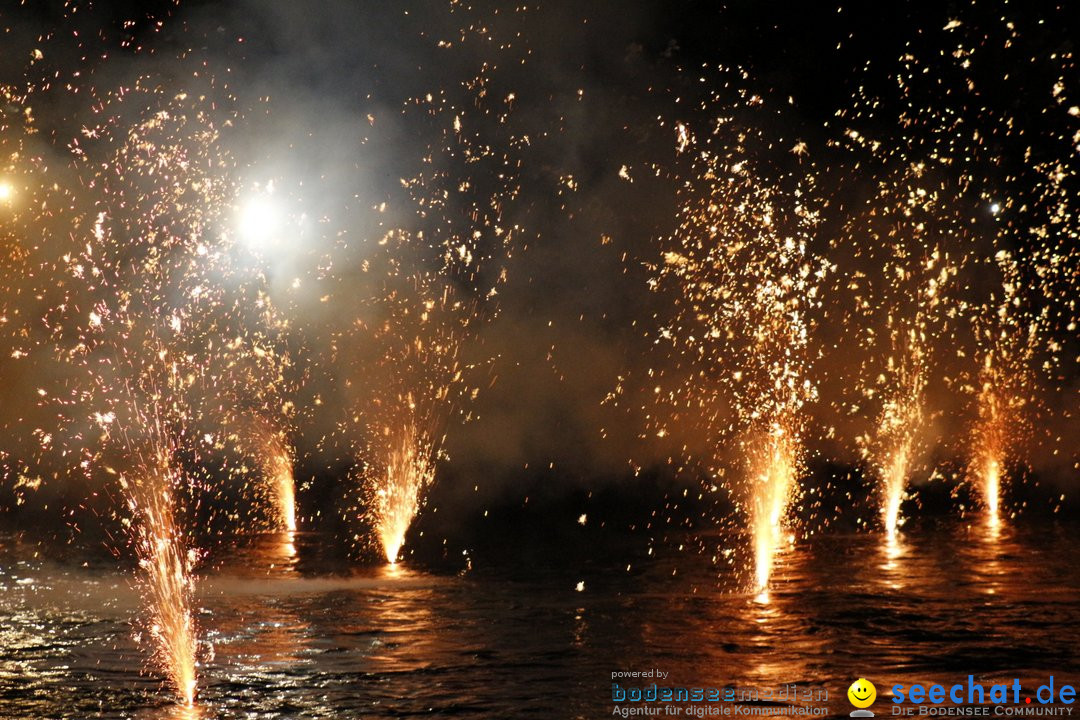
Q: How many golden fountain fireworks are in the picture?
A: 6